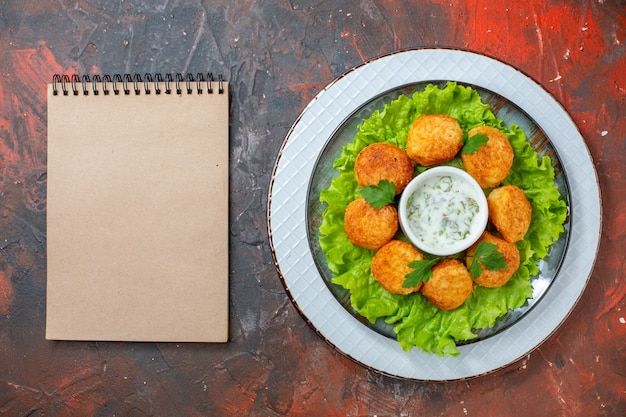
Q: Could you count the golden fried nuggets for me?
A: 8